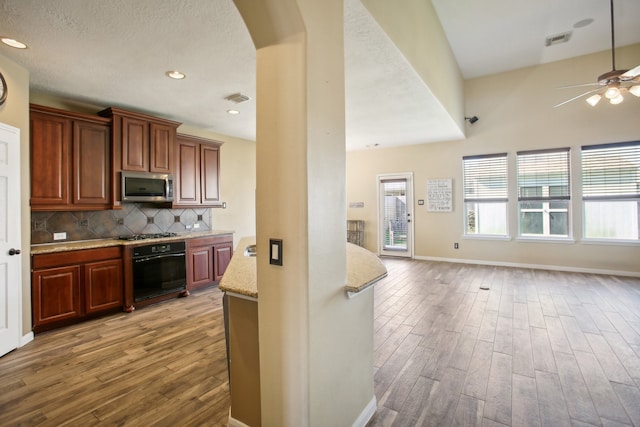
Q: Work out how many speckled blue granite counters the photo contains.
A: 0